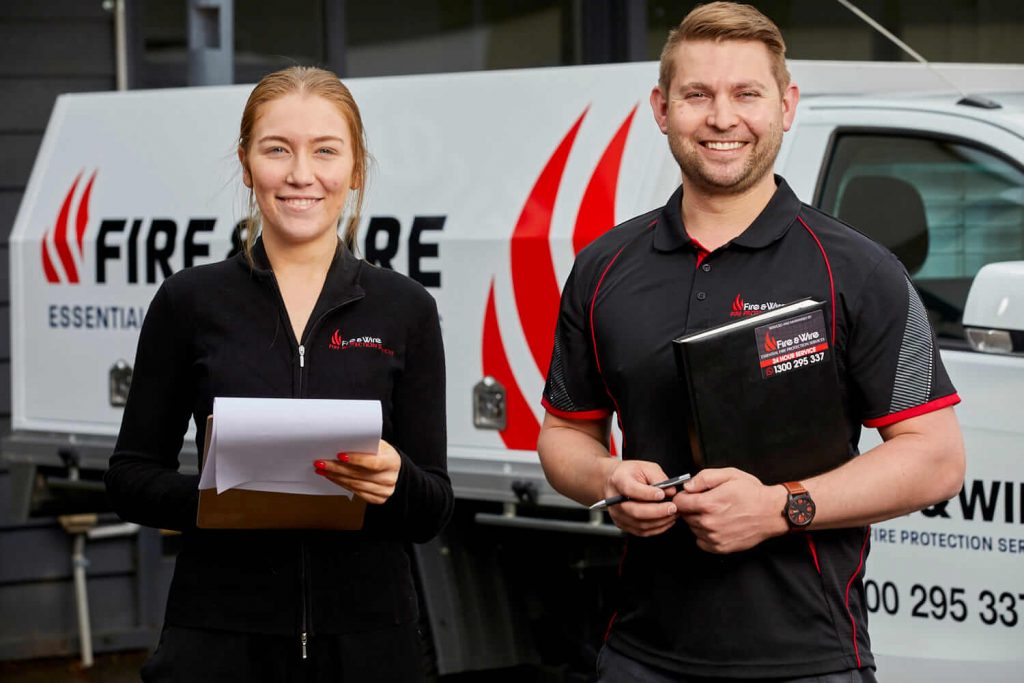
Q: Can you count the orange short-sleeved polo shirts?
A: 0